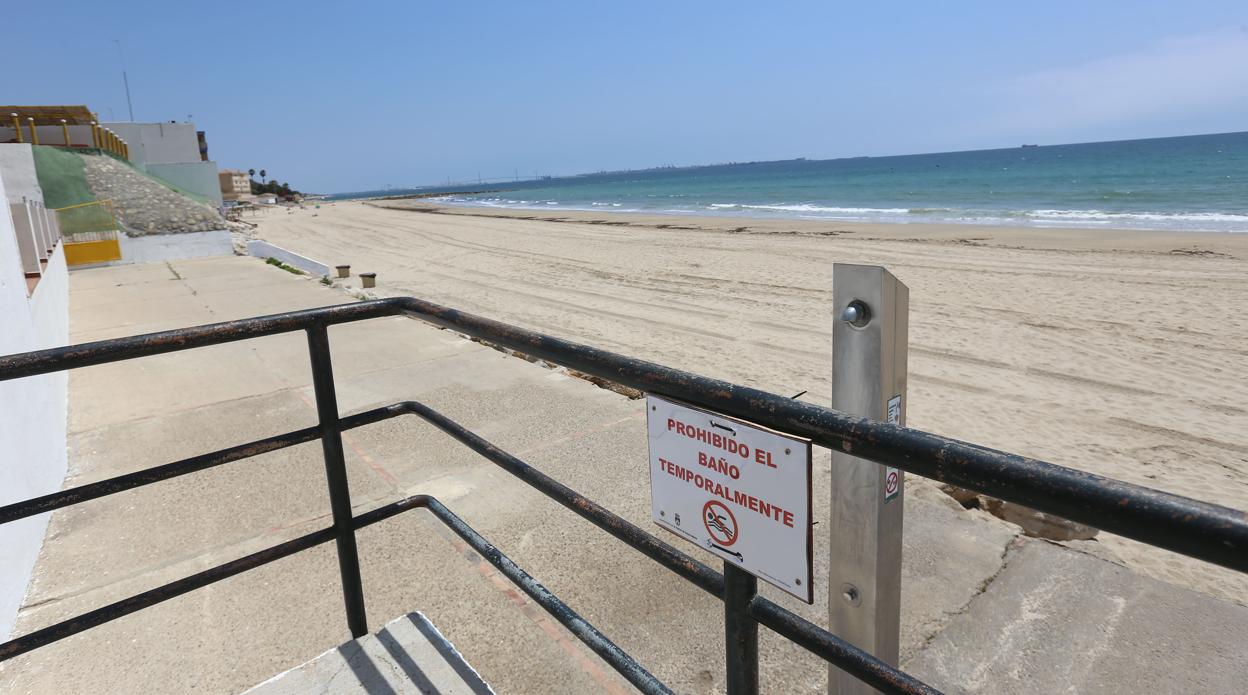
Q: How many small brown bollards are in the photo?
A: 2